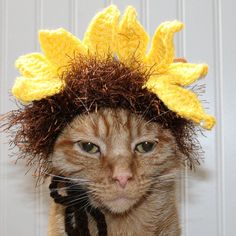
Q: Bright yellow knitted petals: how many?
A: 8